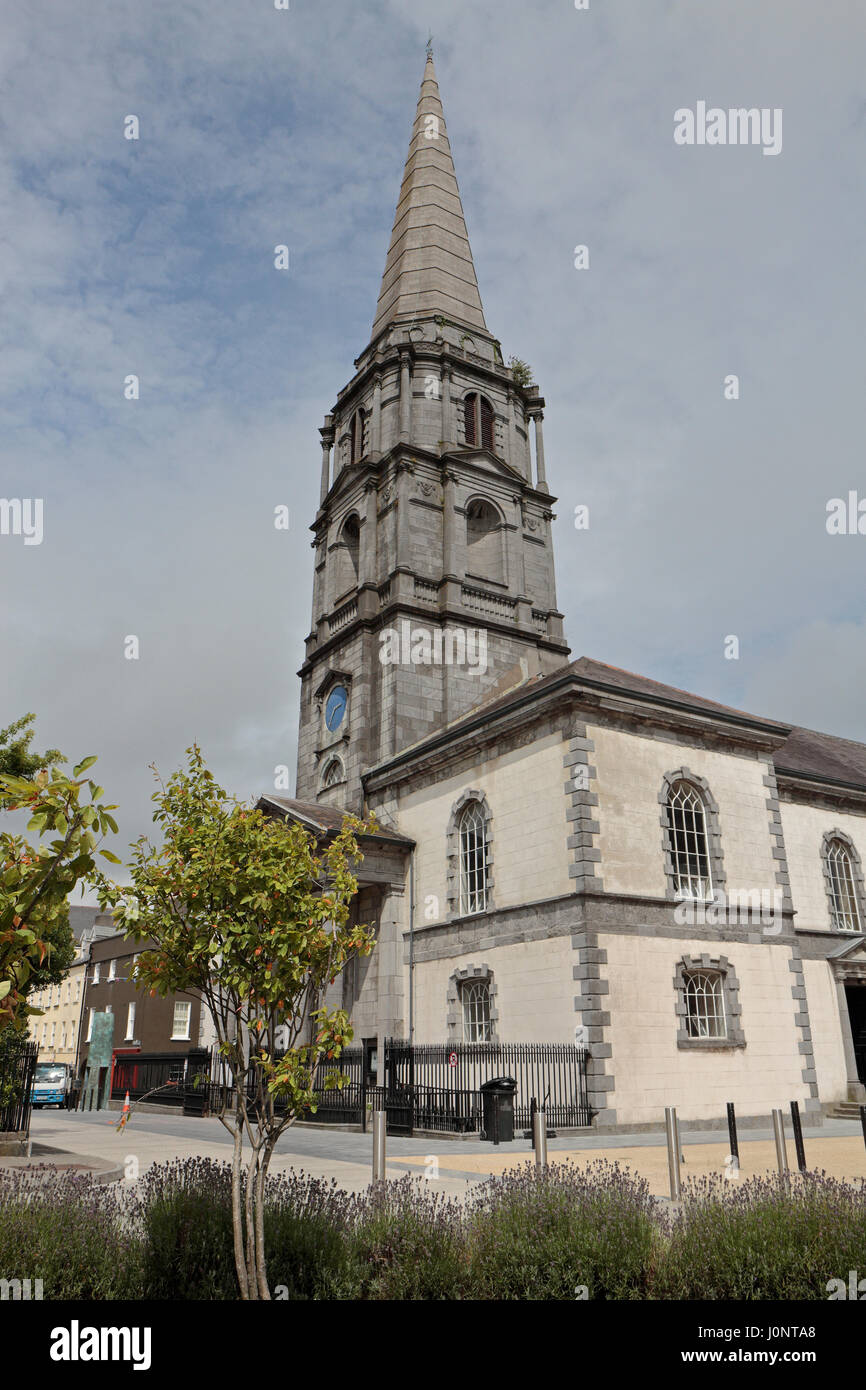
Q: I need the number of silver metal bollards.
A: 4